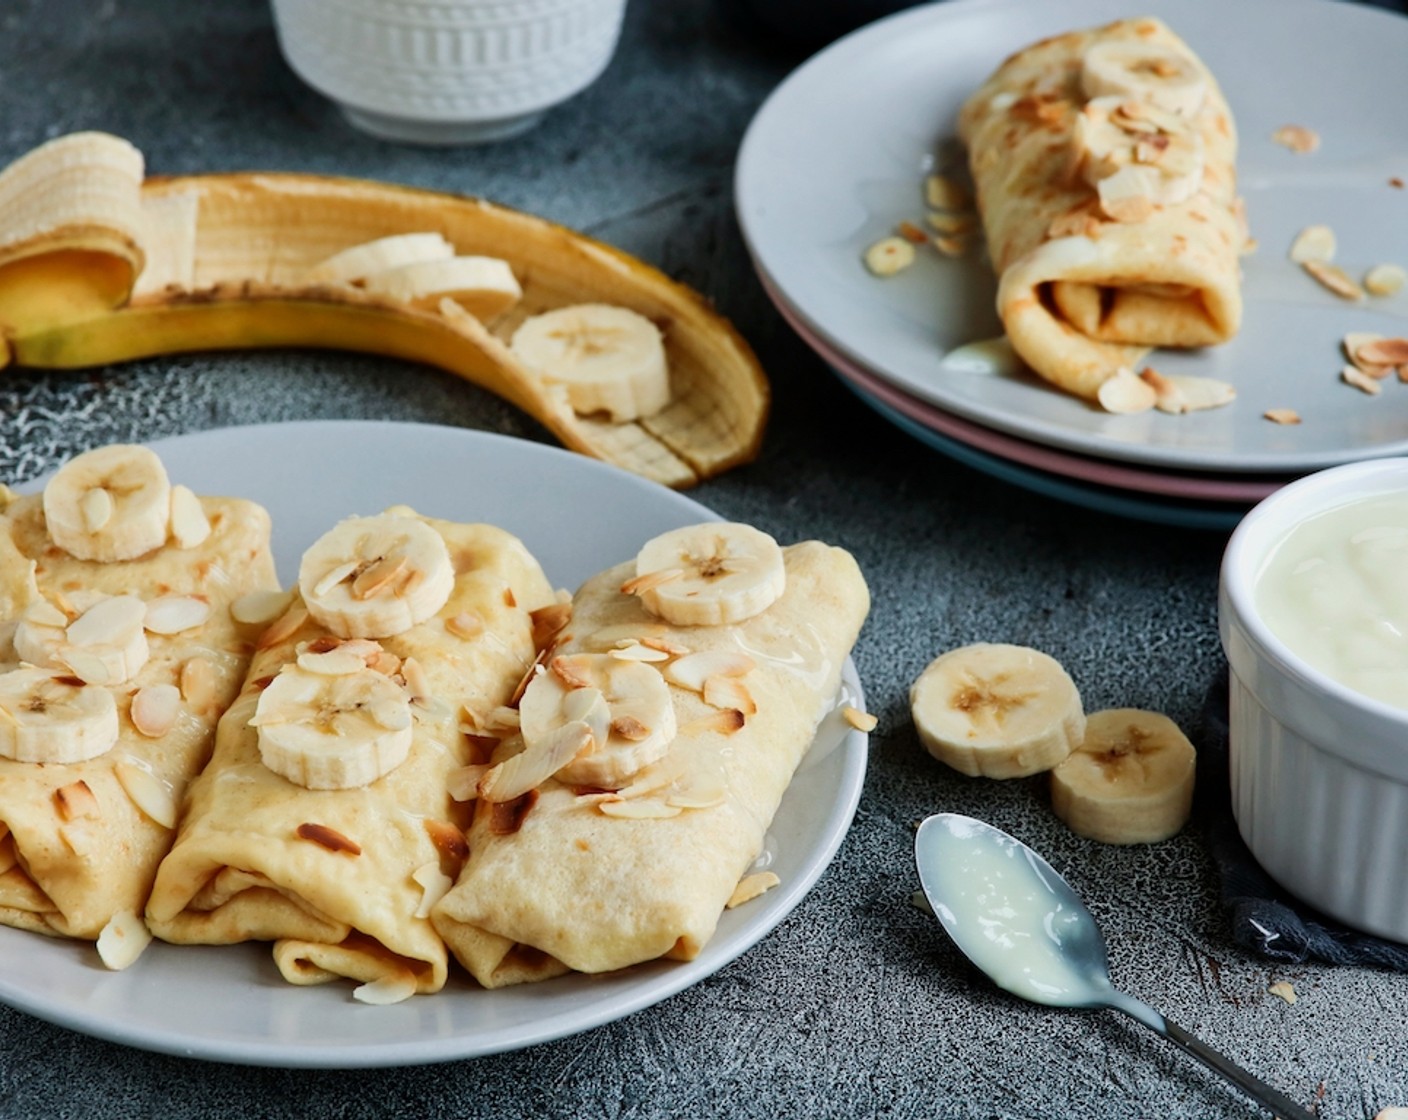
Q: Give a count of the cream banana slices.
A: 14